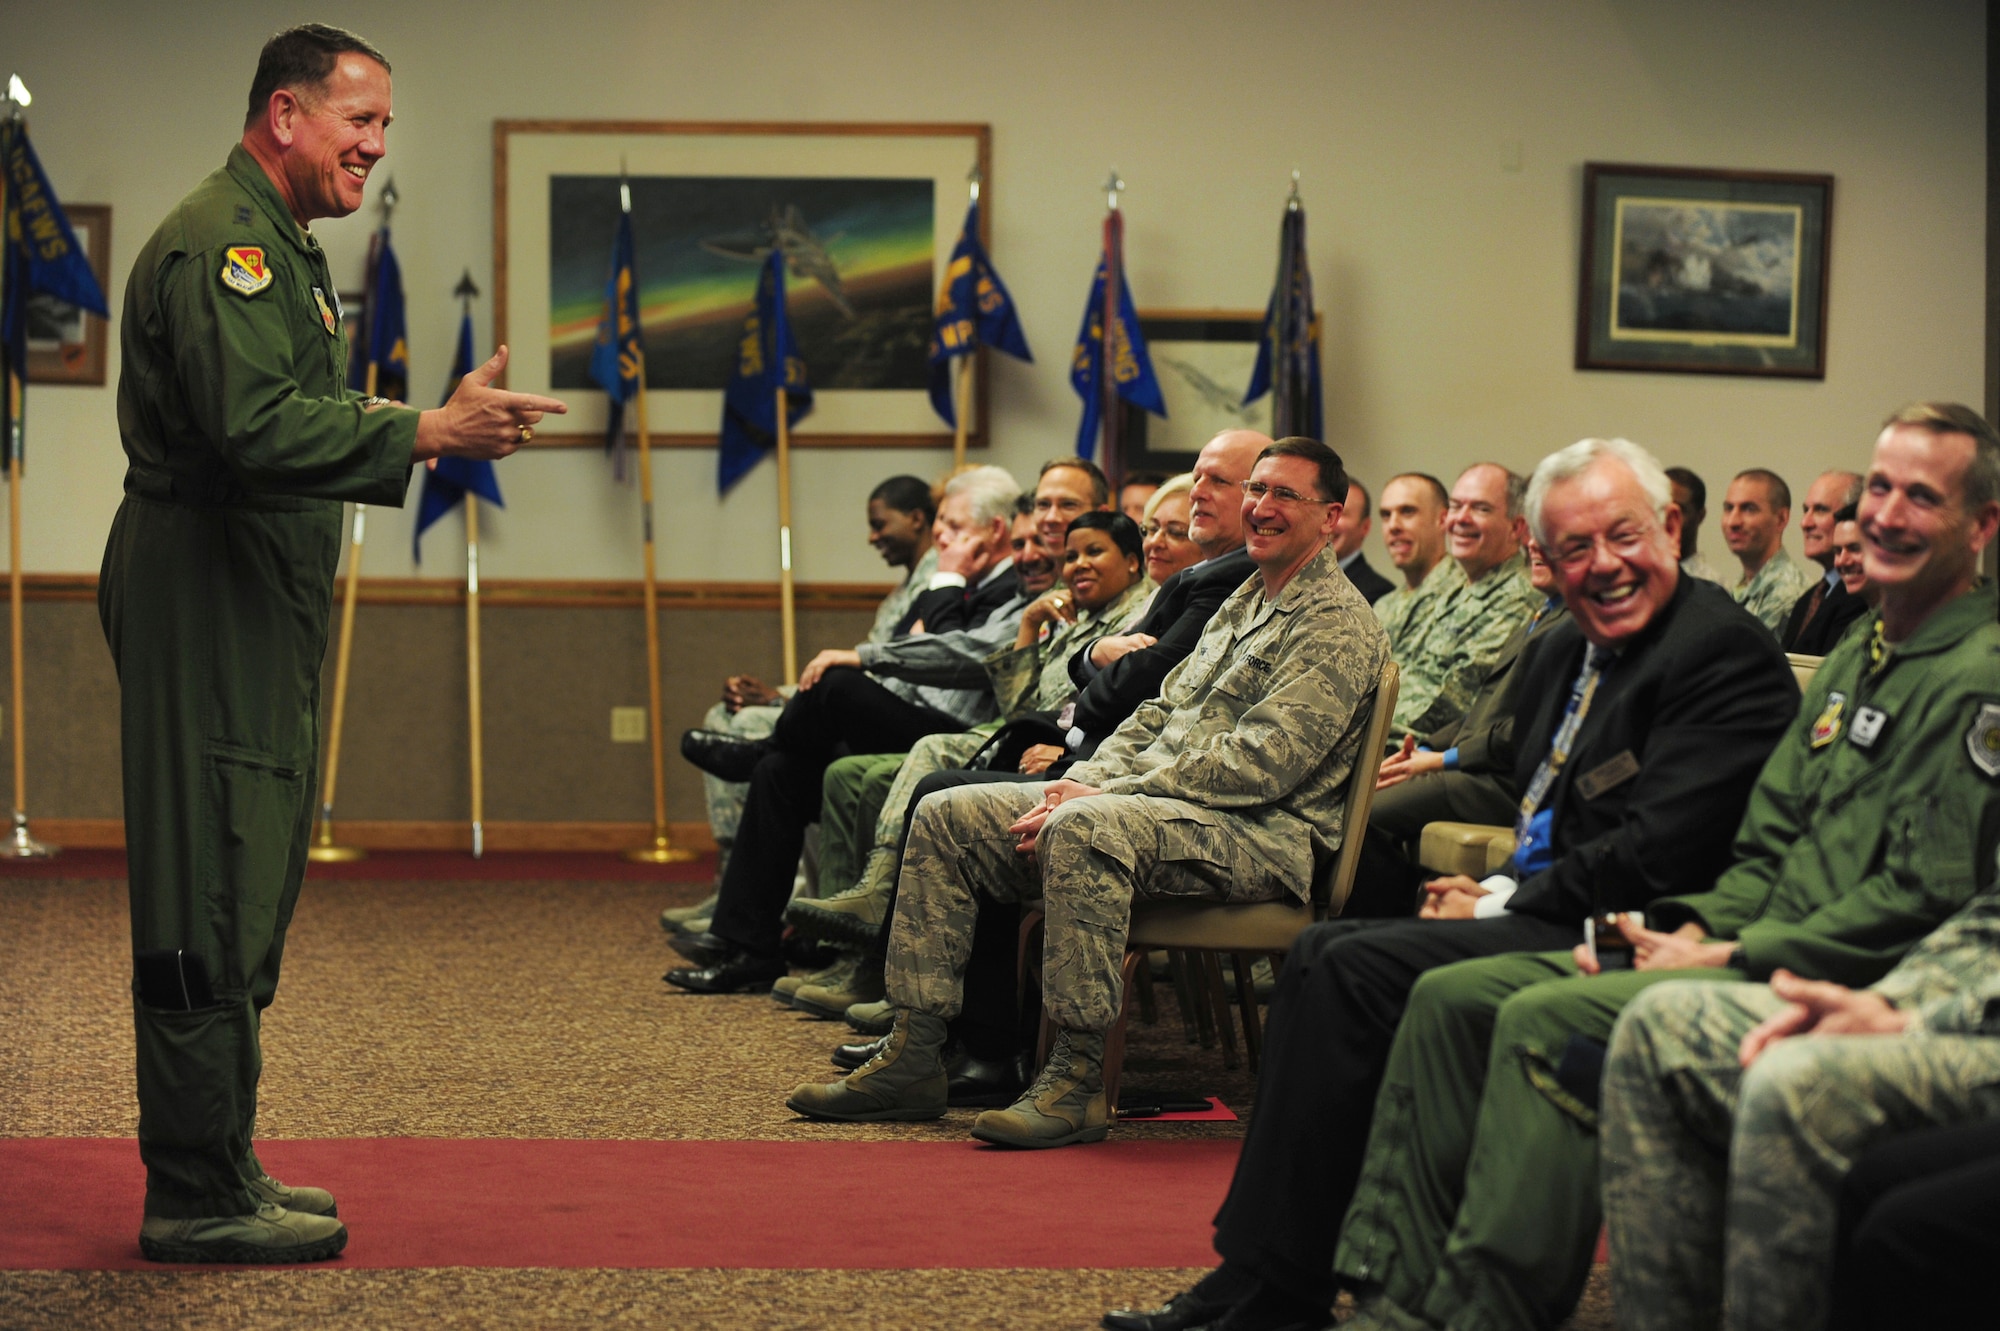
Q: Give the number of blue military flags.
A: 8